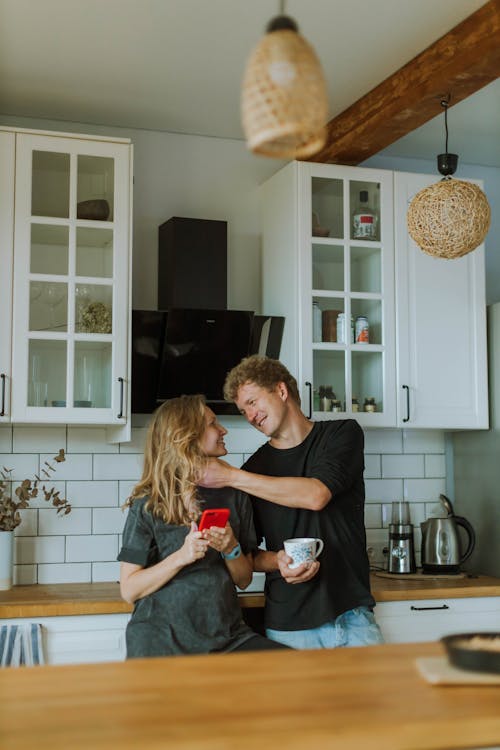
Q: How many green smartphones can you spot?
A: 0